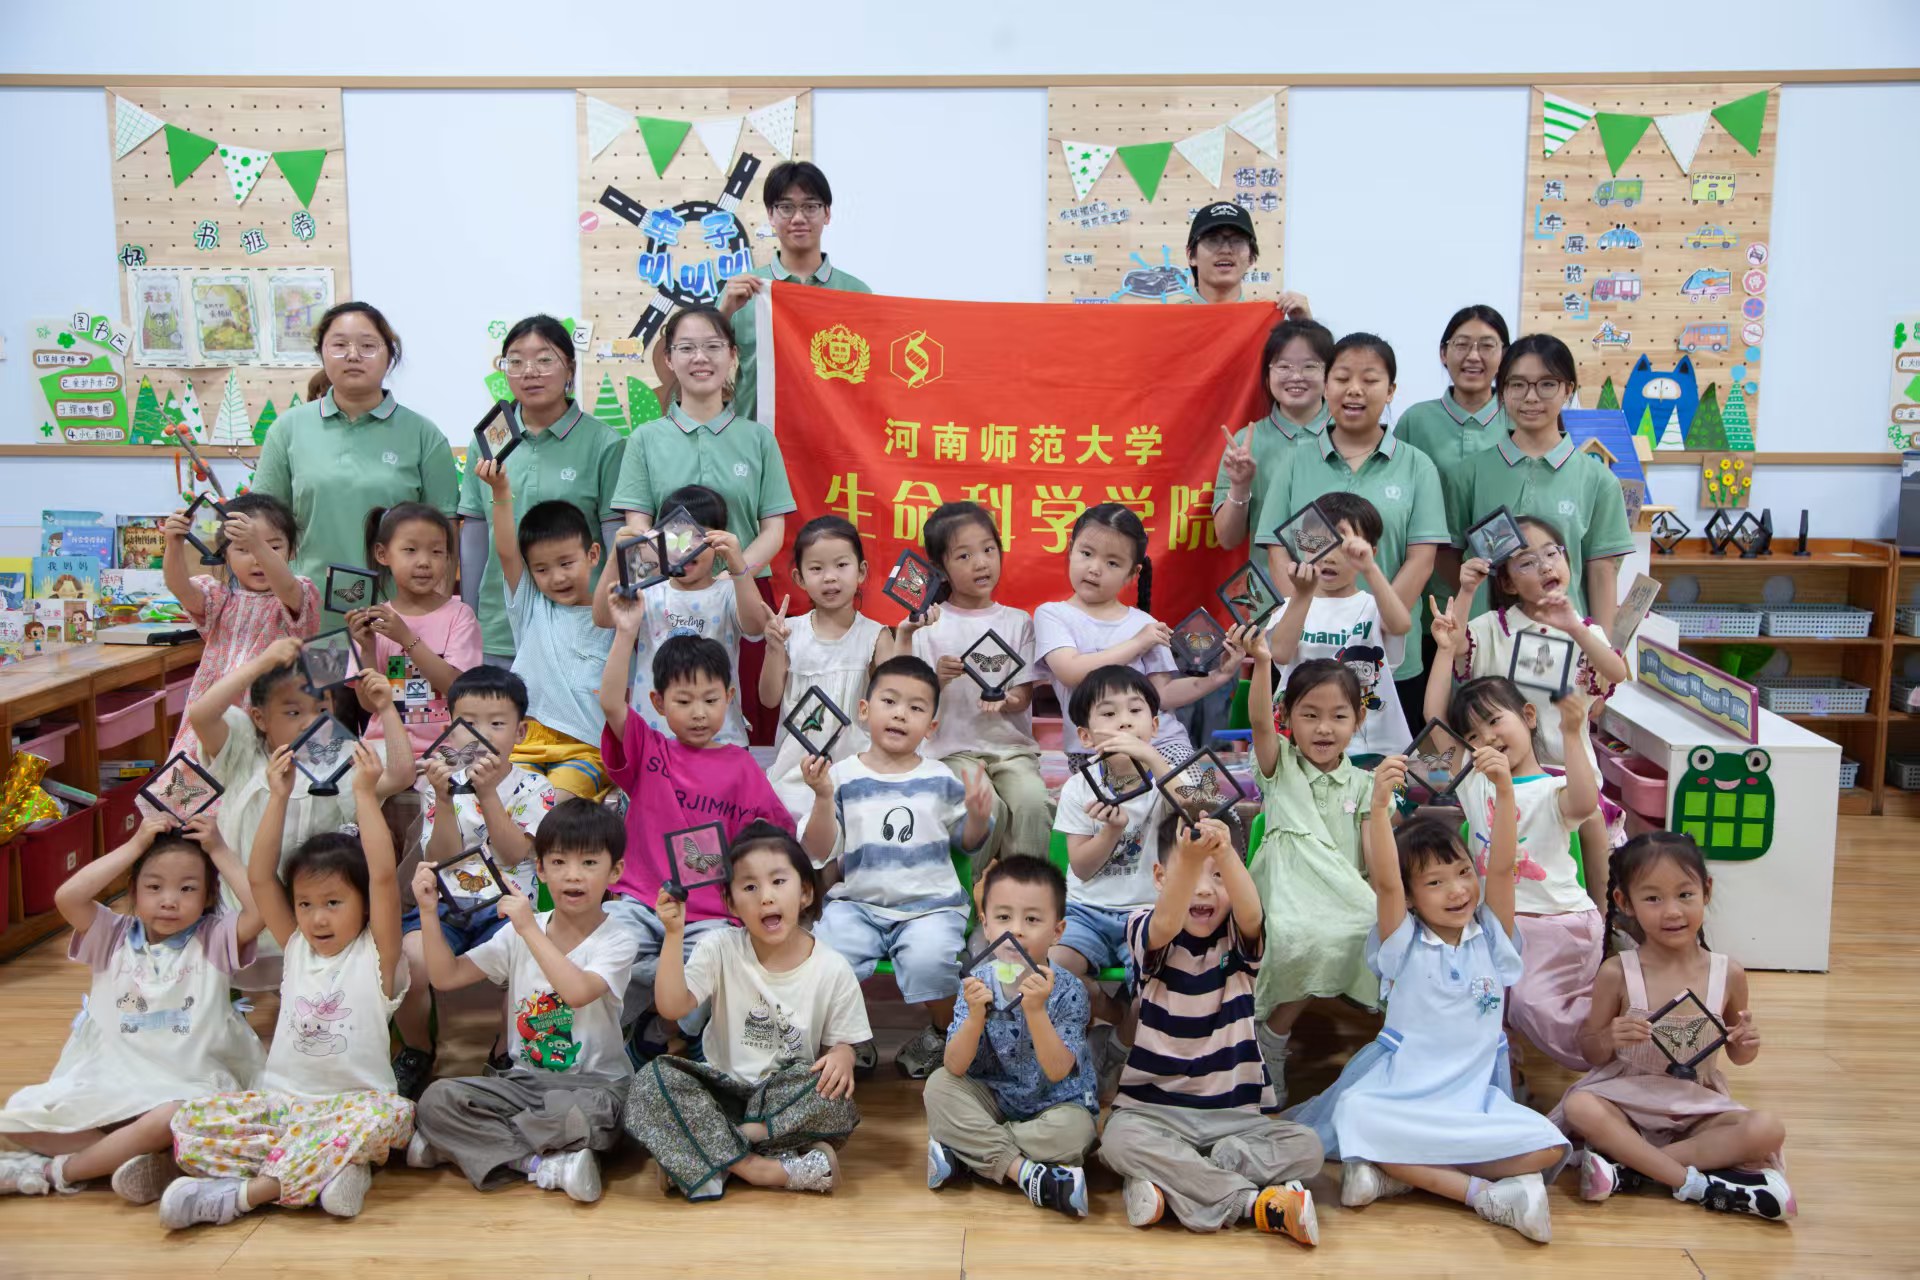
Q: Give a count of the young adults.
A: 9